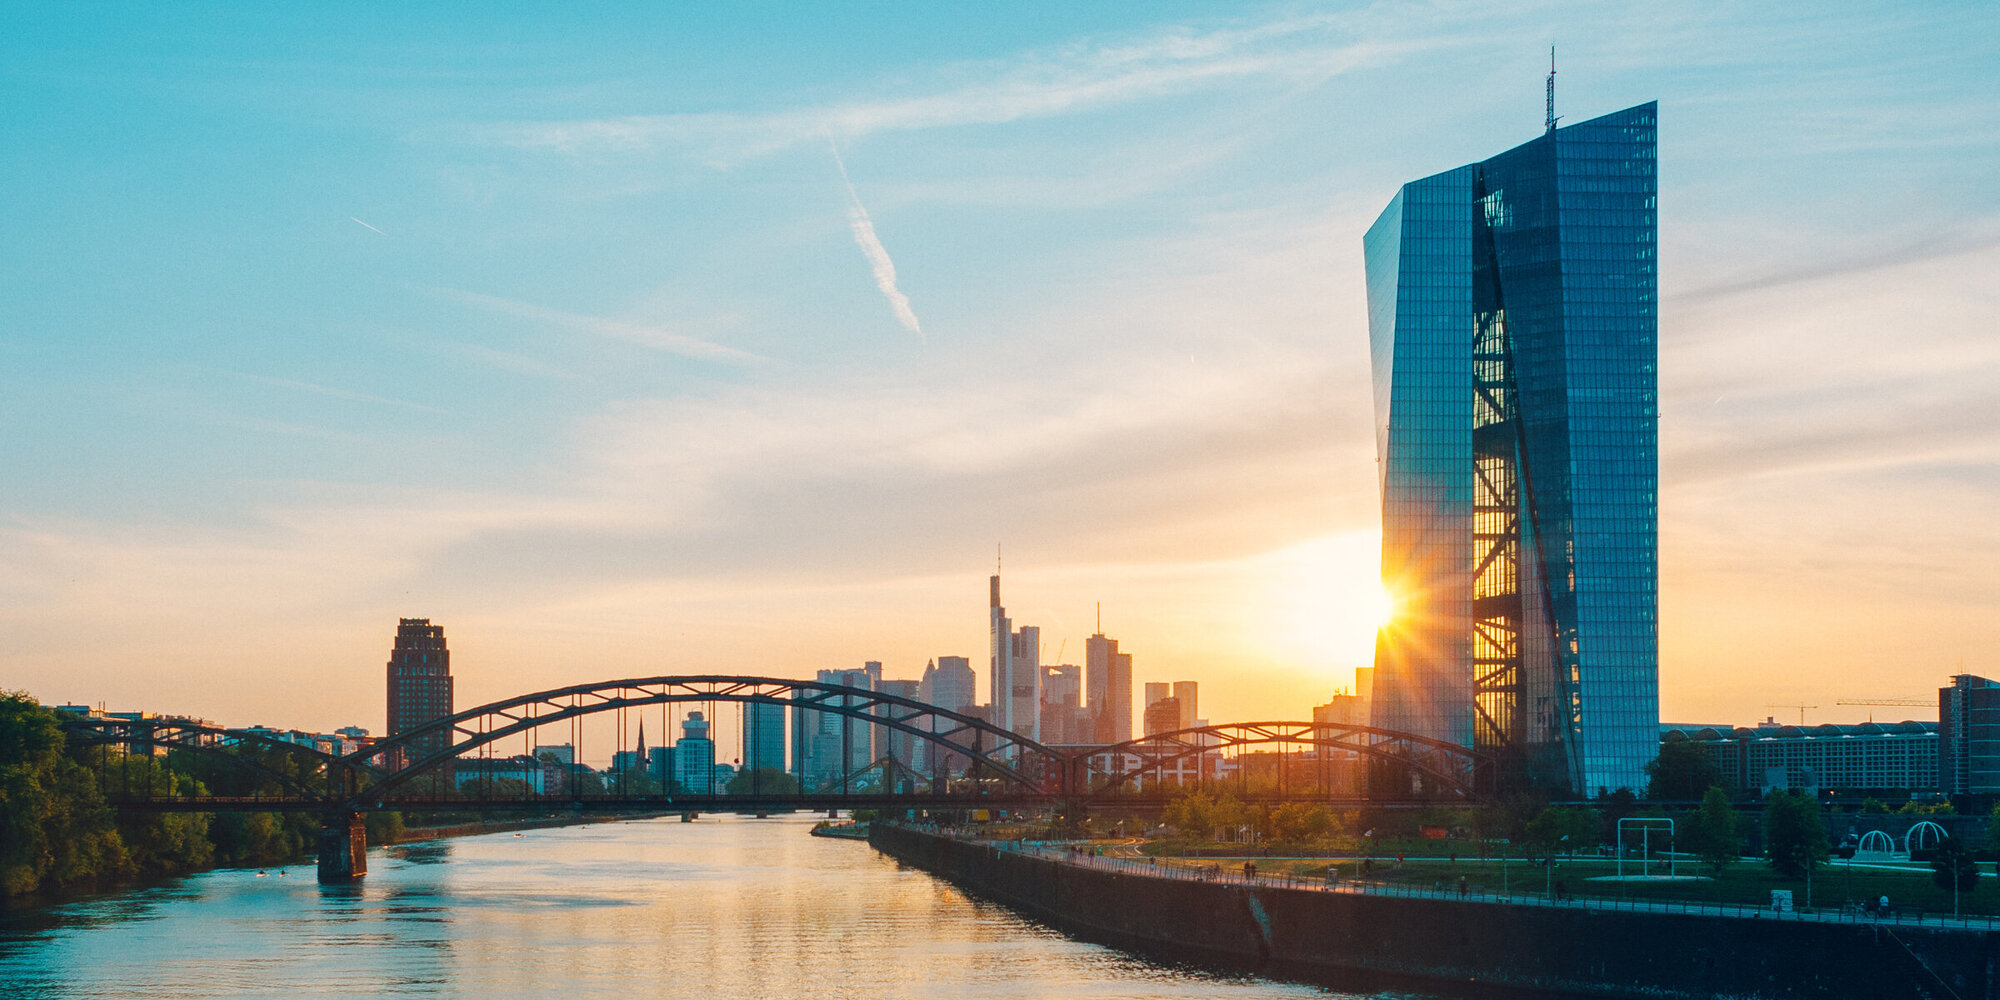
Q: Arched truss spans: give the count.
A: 3